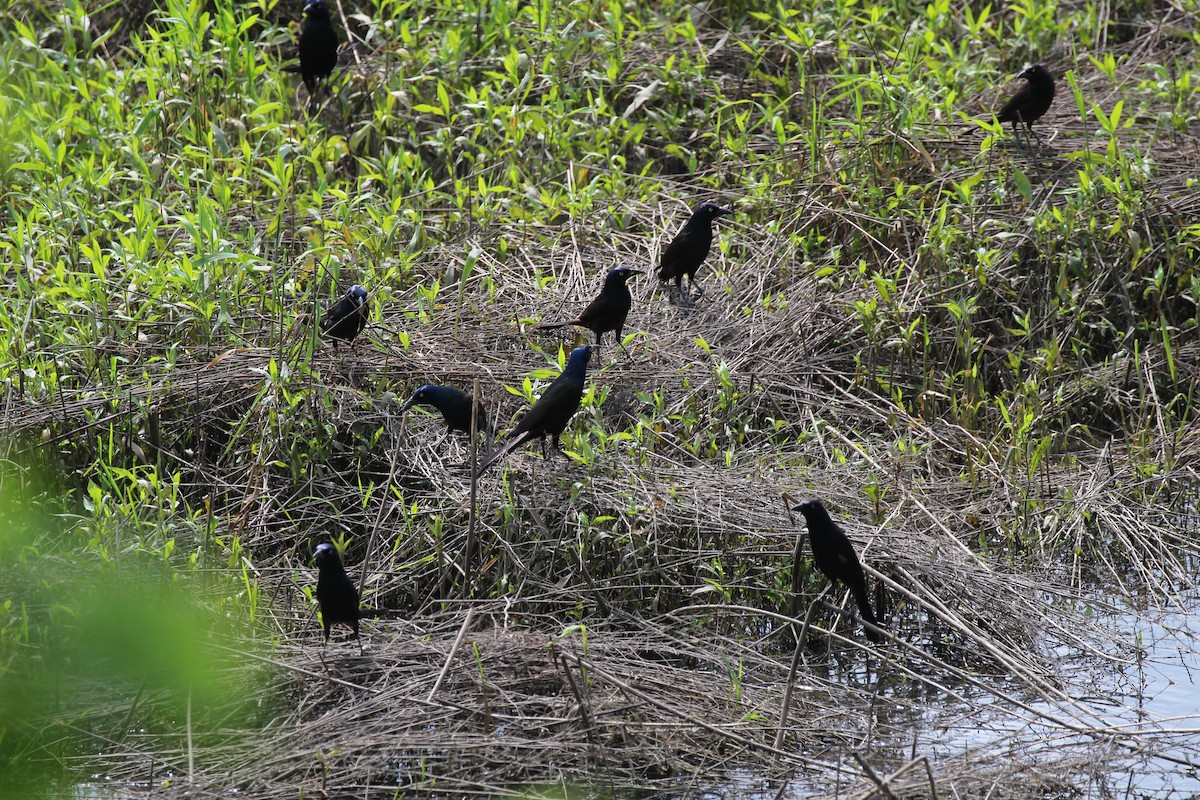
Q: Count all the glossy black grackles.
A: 9